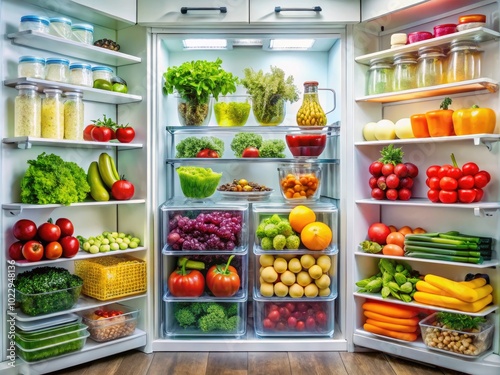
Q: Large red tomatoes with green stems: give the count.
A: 2